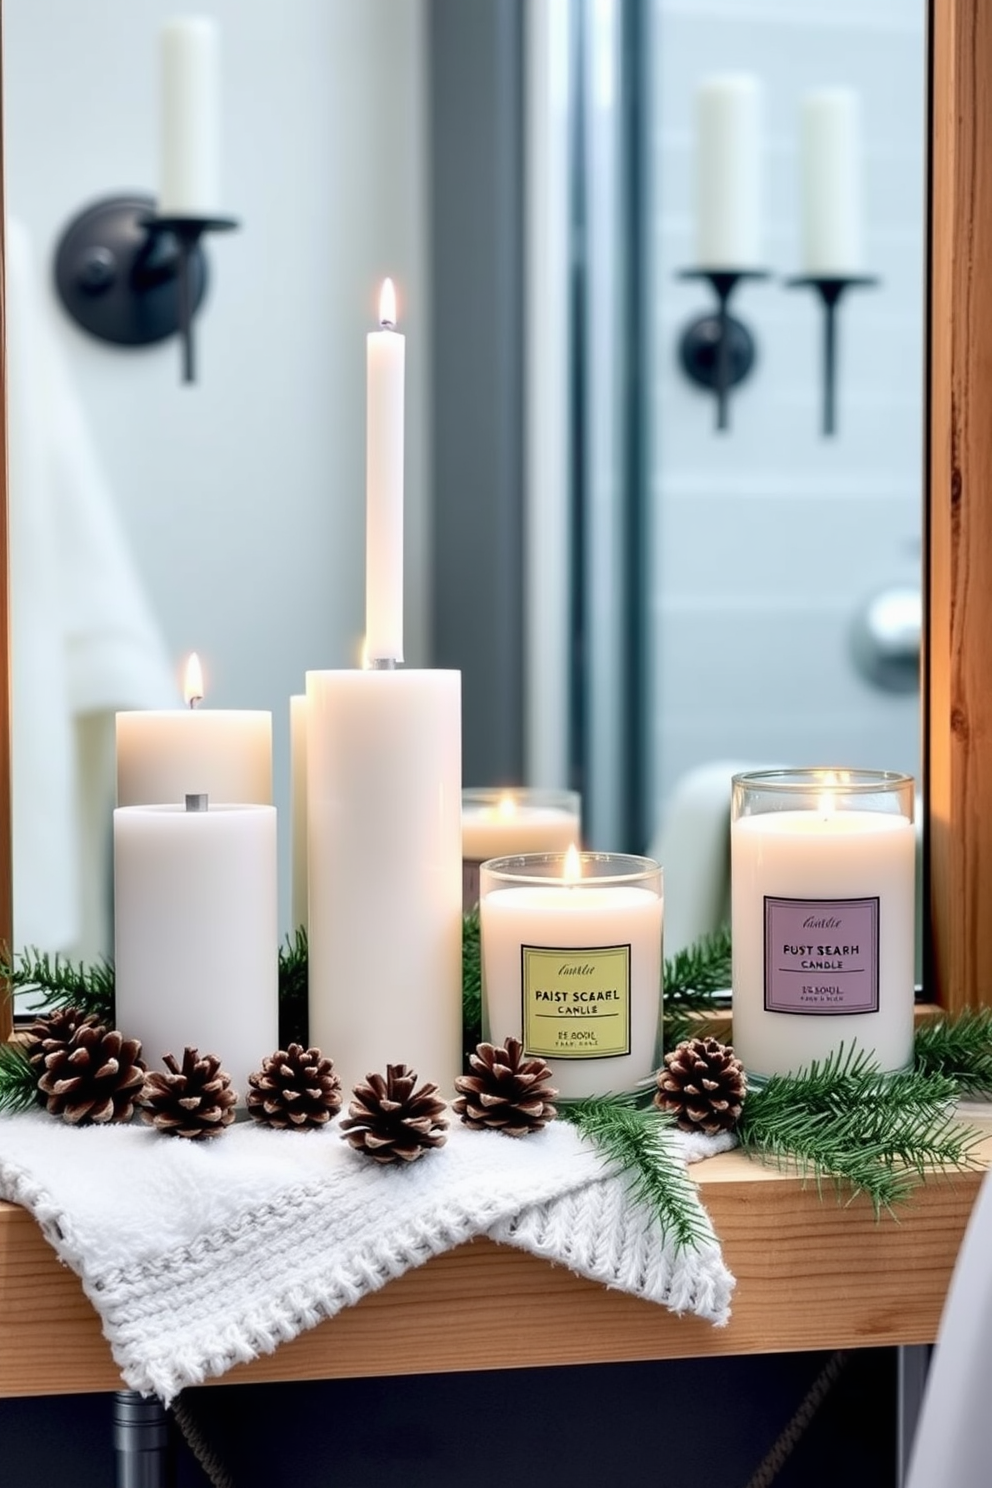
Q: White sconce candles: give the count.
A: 3